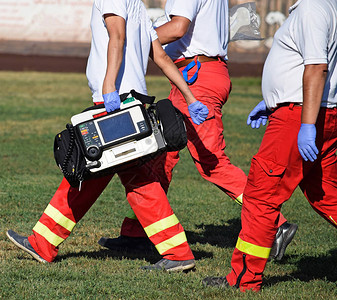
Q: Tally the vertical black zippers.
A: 1